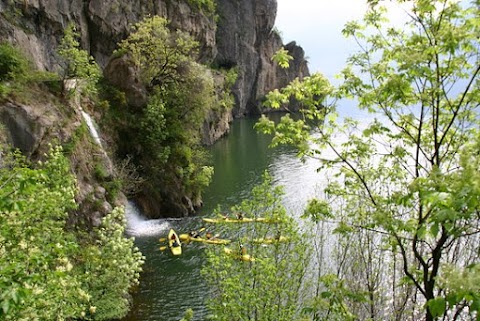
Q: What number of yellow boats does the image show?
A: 5